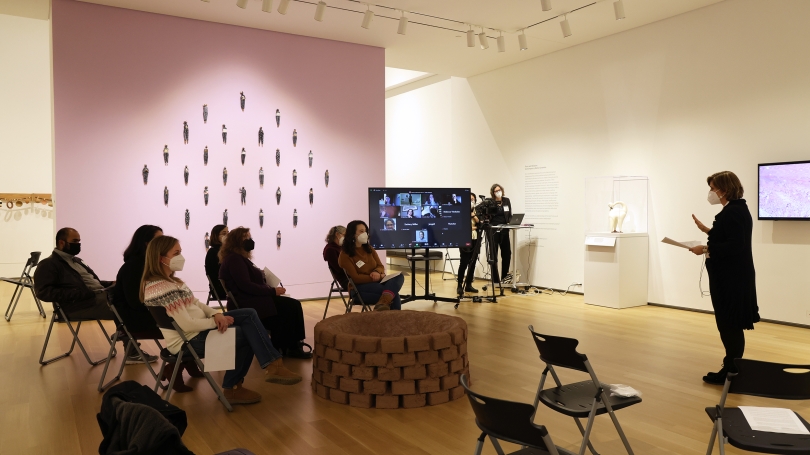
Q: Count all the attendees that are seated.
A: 7